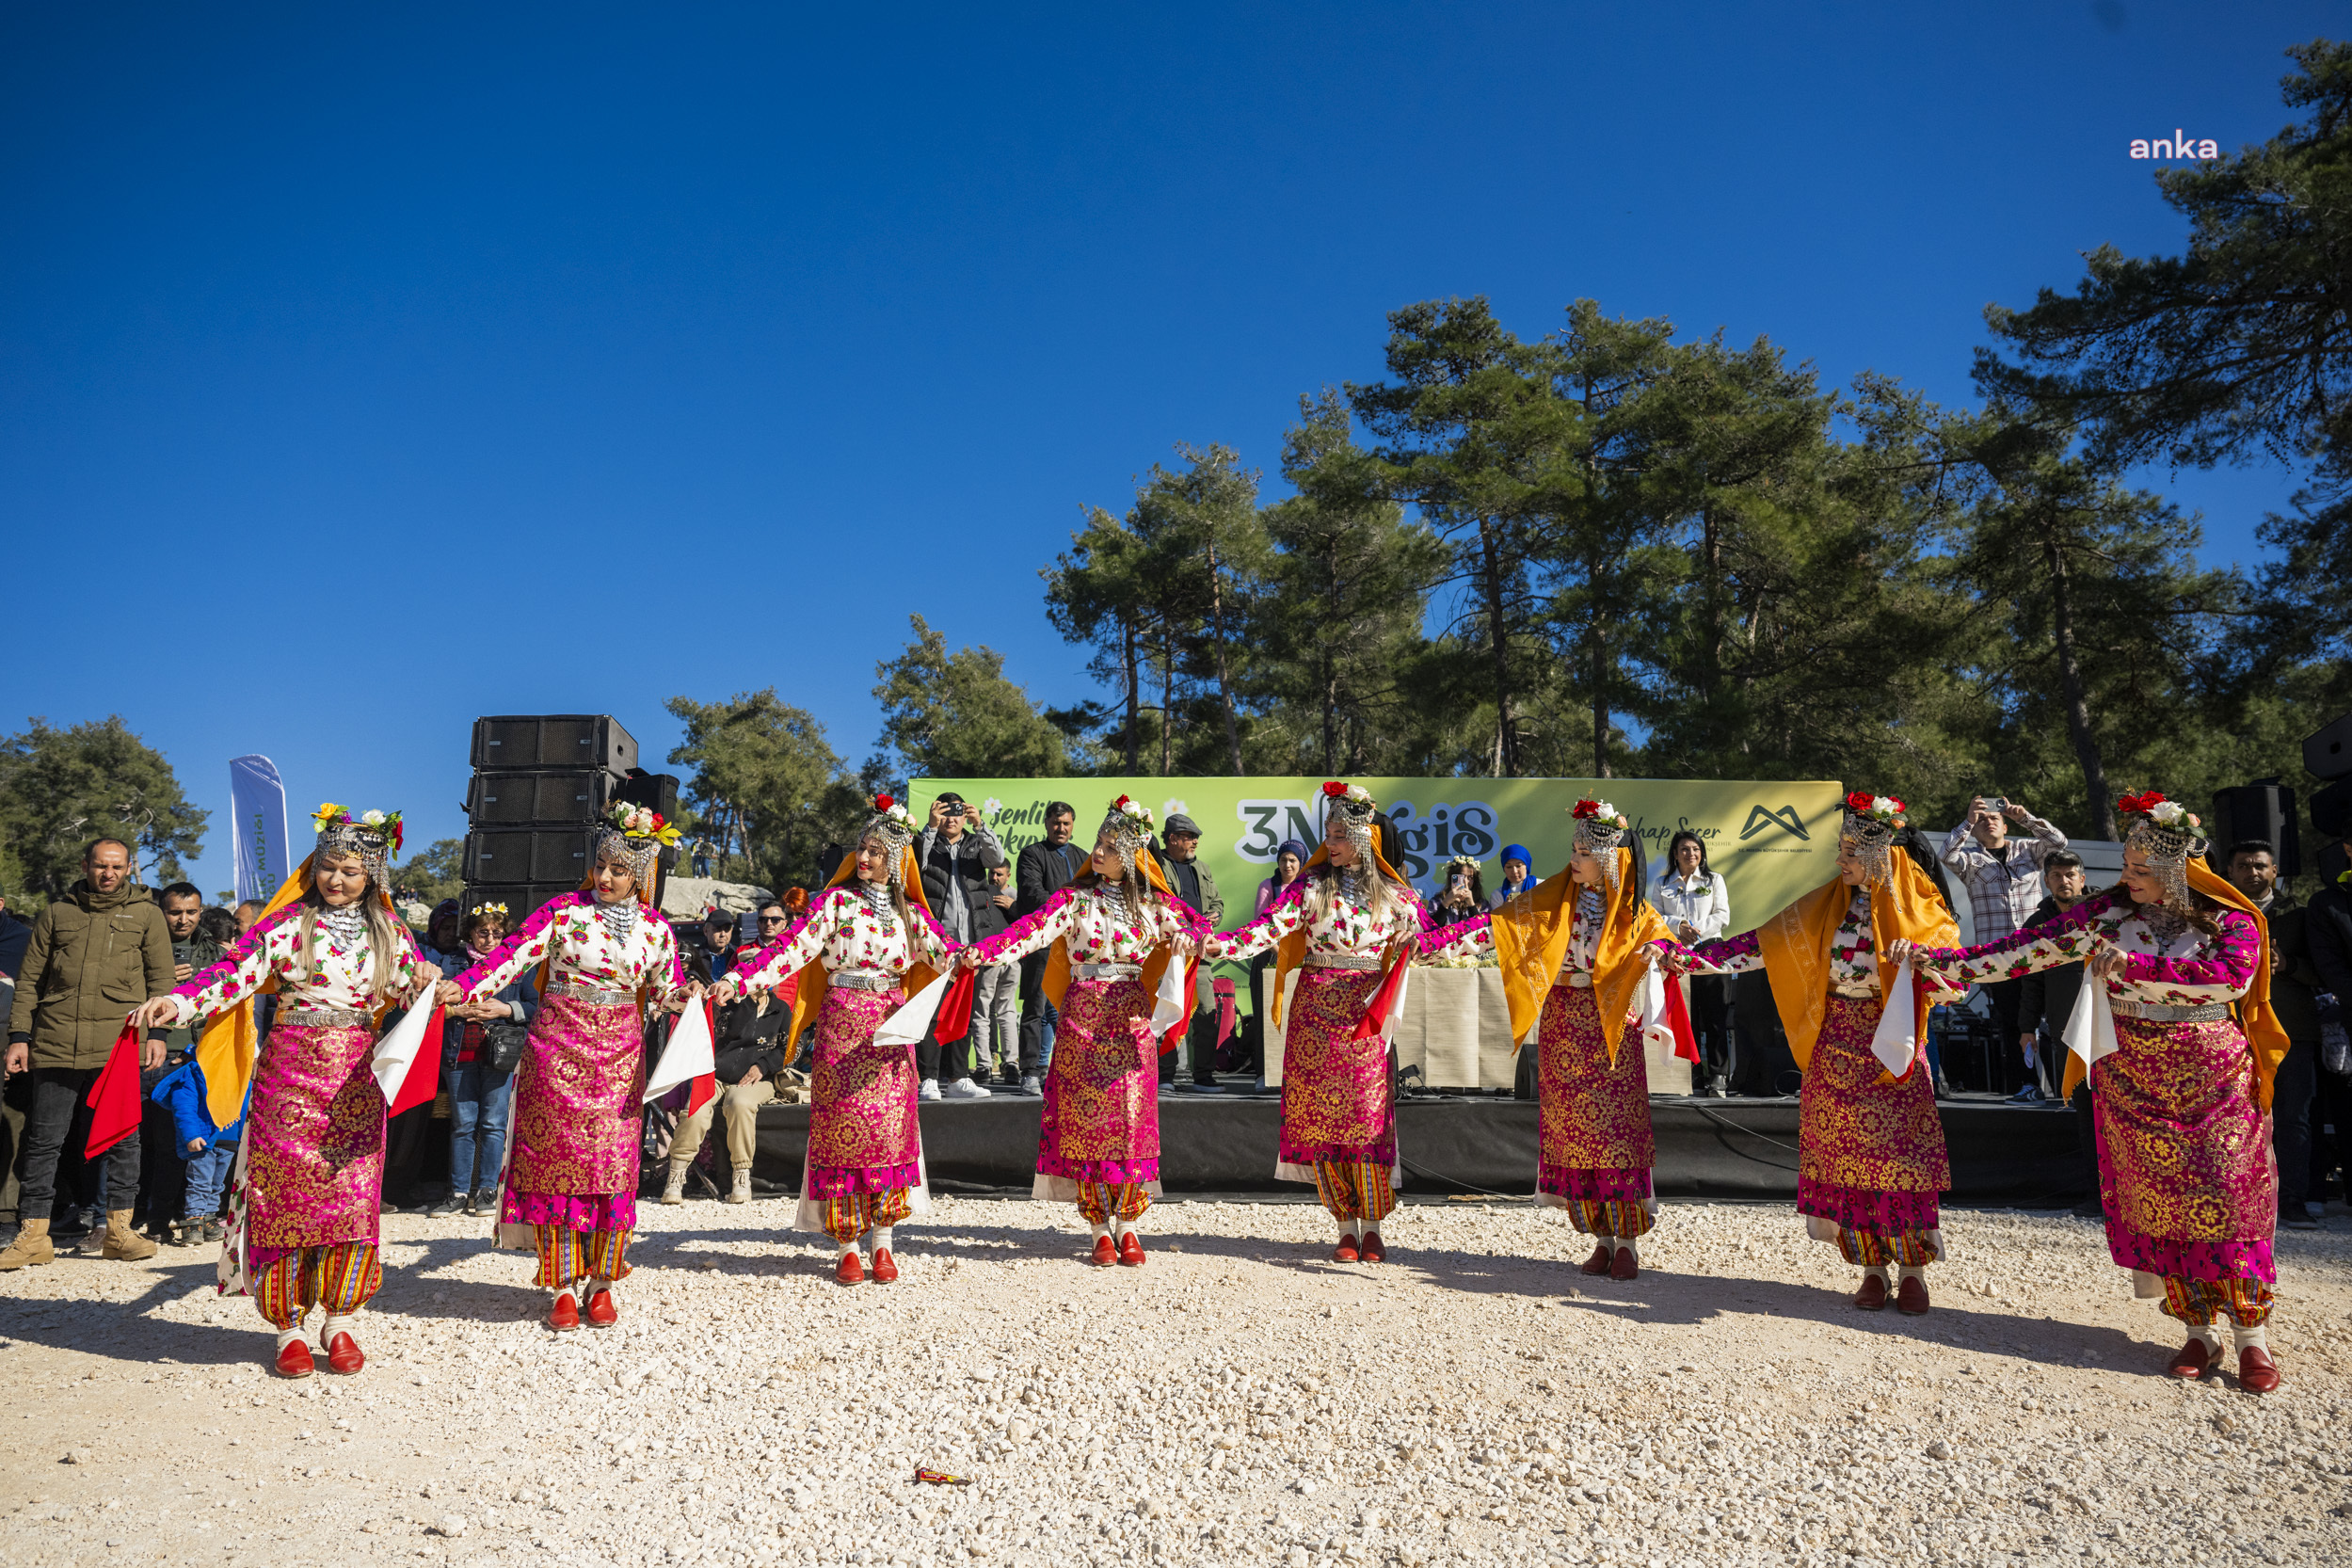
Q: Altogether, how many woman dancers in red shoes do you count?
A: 8